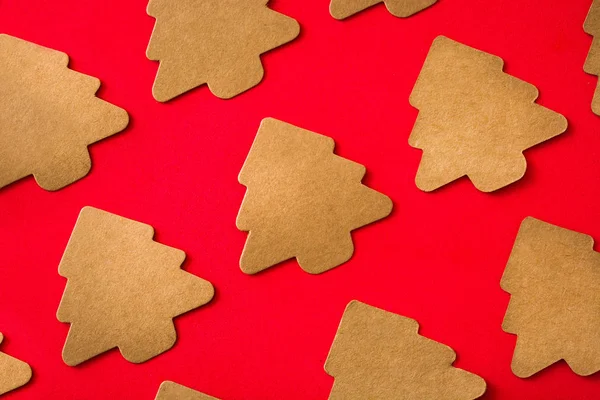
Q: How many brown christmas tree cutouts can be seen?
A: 11